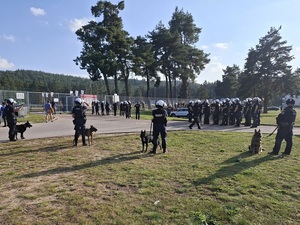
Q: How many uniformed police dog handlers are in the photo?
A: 4